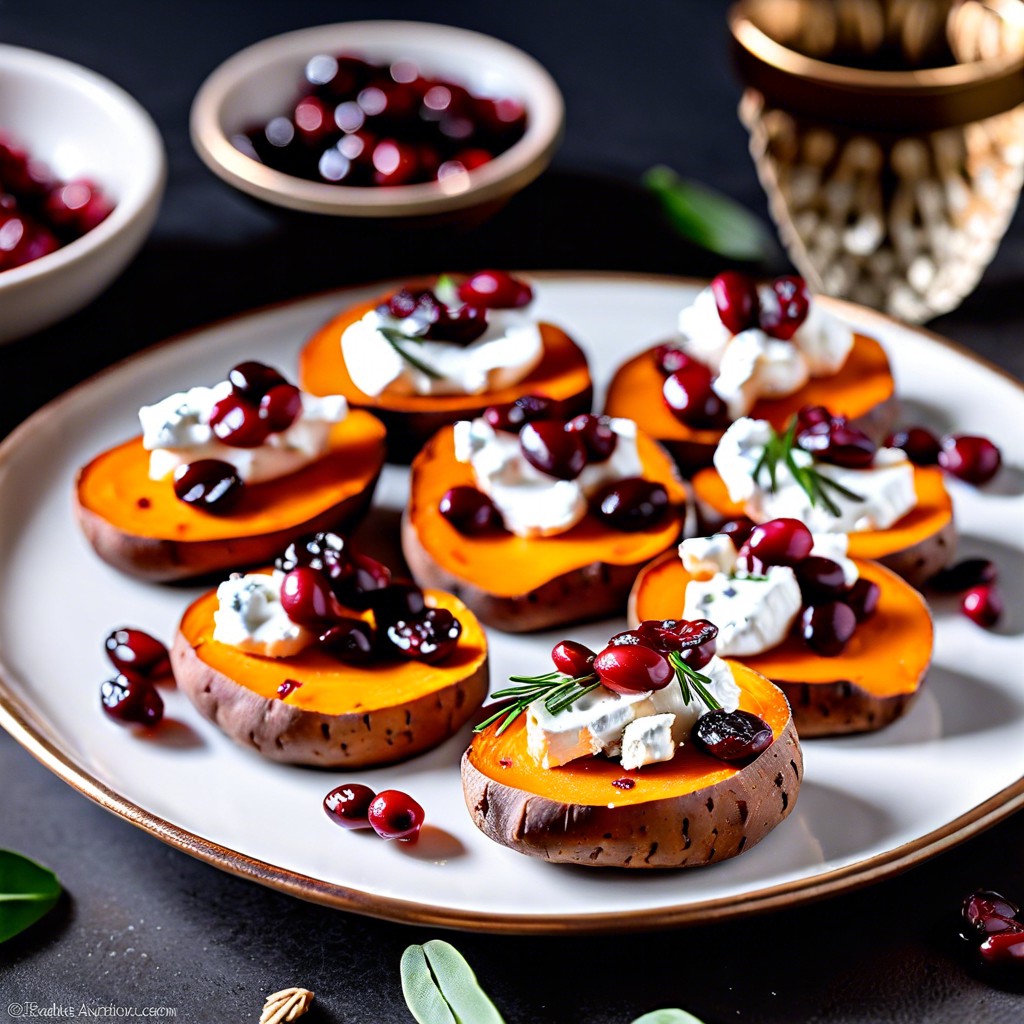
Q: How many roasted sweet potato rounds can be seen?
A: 8